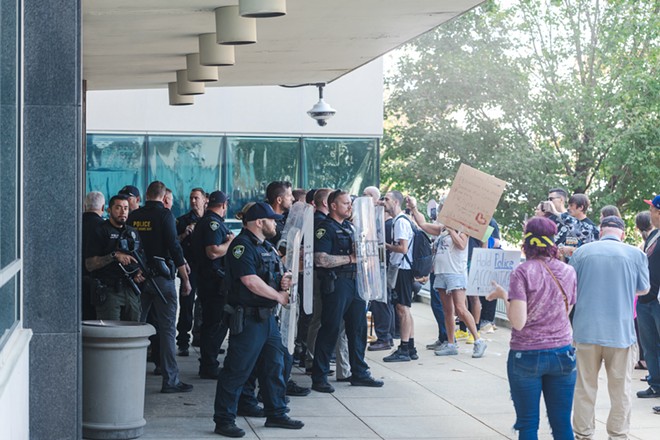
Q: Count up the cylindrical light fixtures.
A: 6